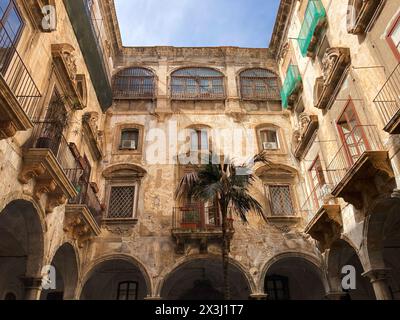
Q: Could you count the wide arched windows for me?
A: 3